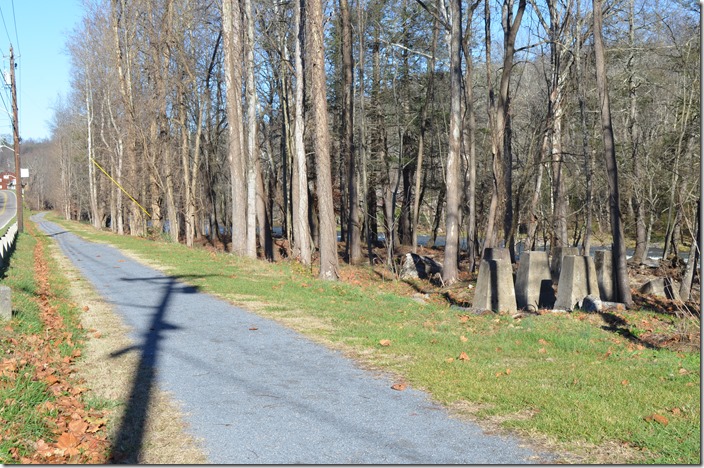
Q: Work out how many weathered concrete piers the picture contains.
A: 6